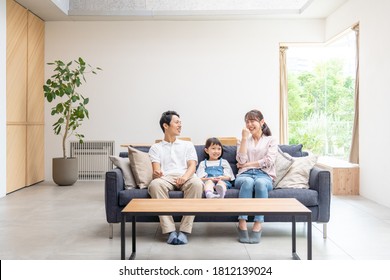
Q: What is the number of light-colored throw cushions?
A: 4